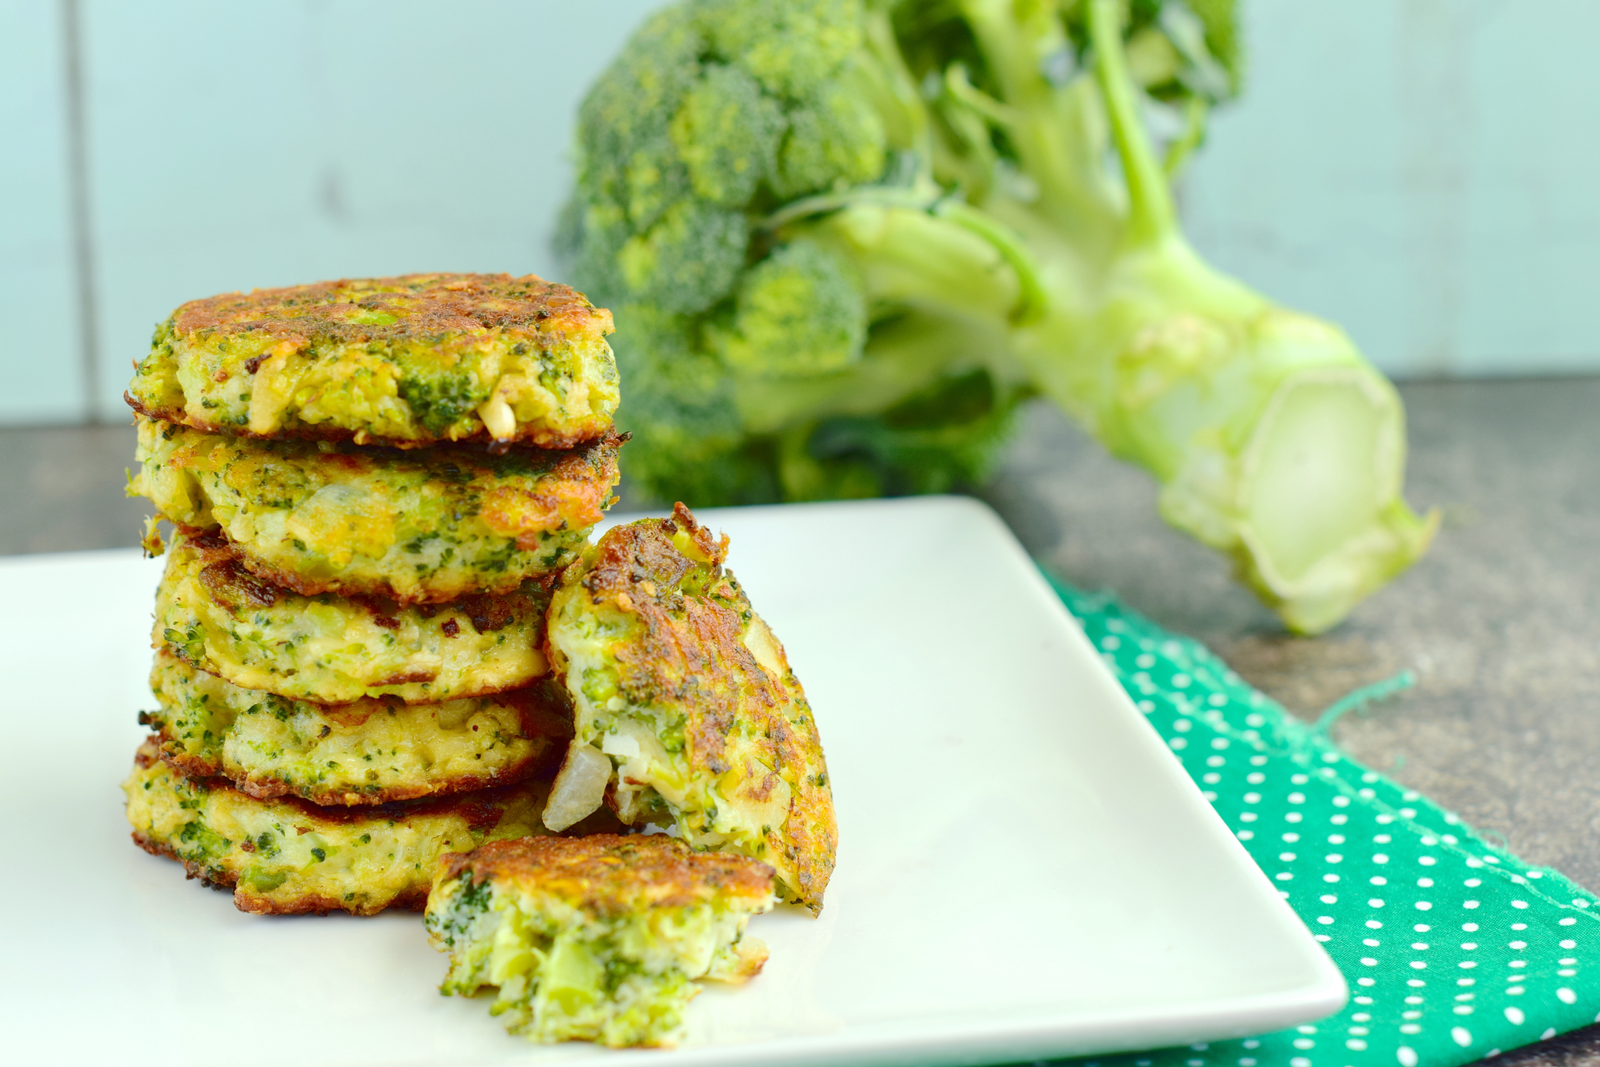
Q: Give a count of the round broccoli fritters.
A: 5